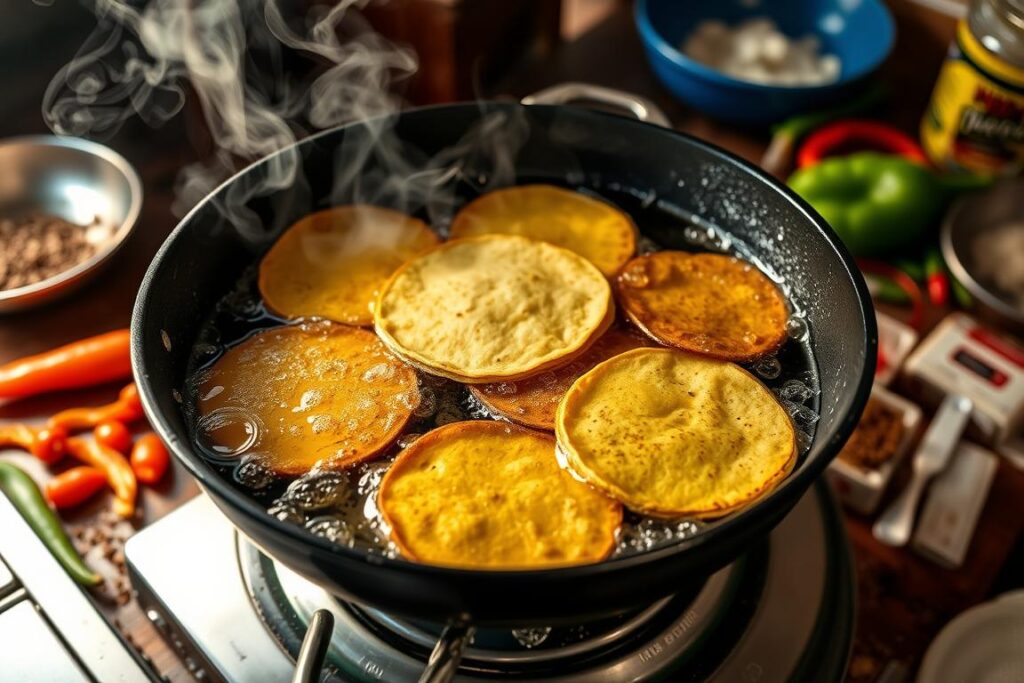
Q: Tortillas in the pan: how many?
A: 8